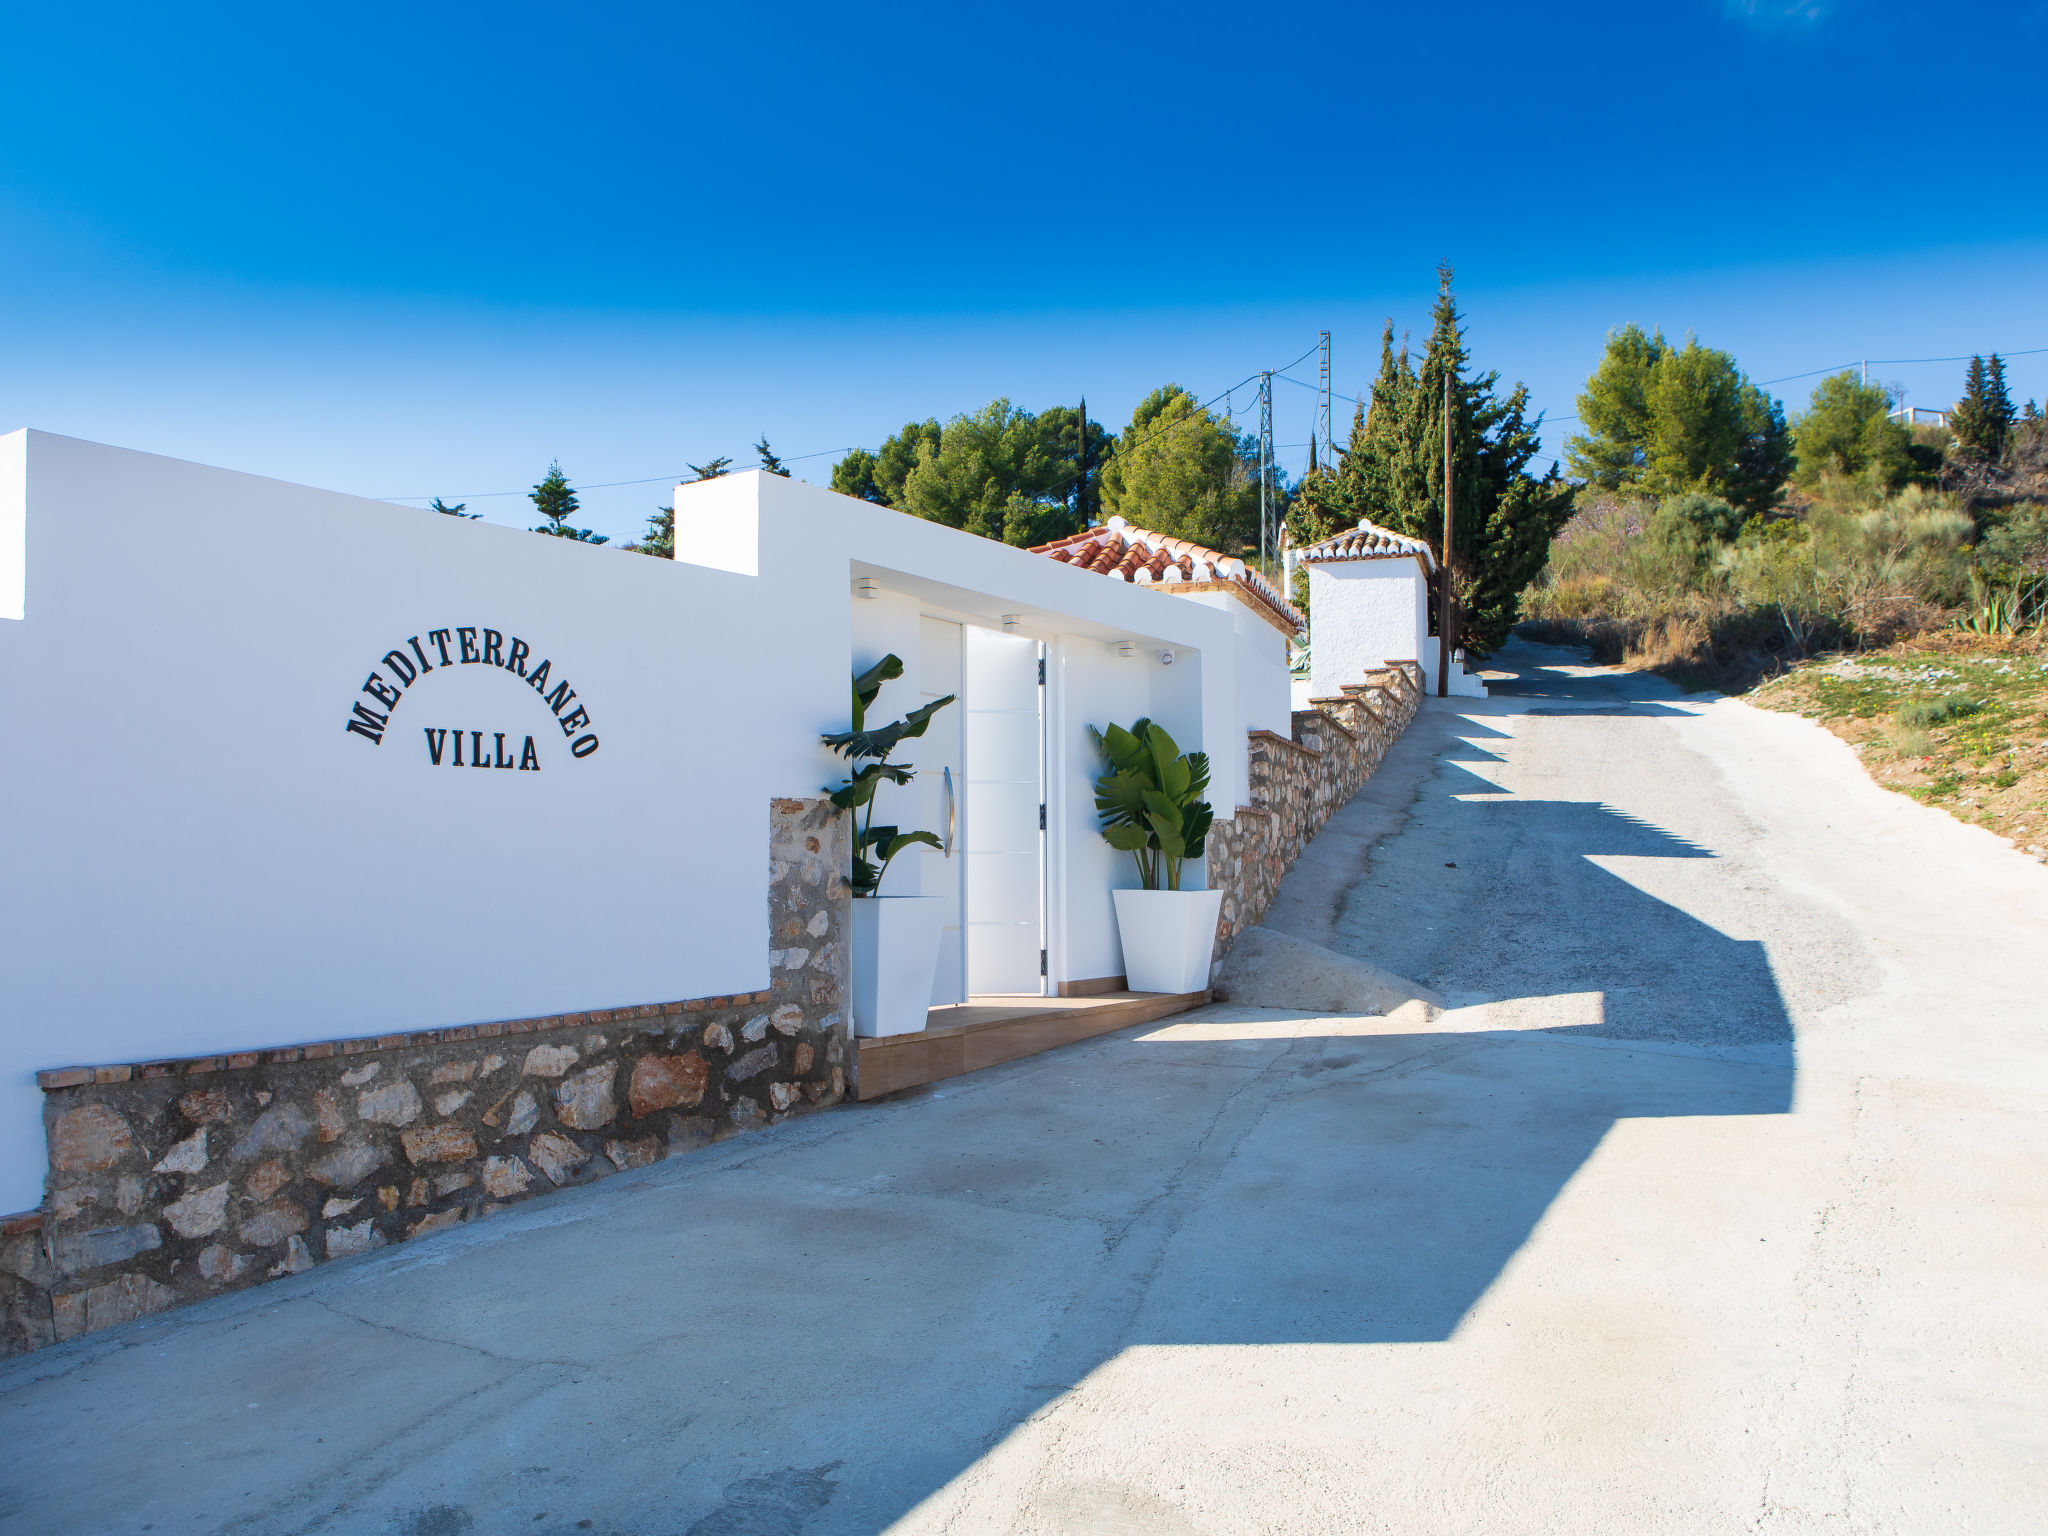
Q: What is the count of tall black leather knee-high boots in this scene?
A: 0